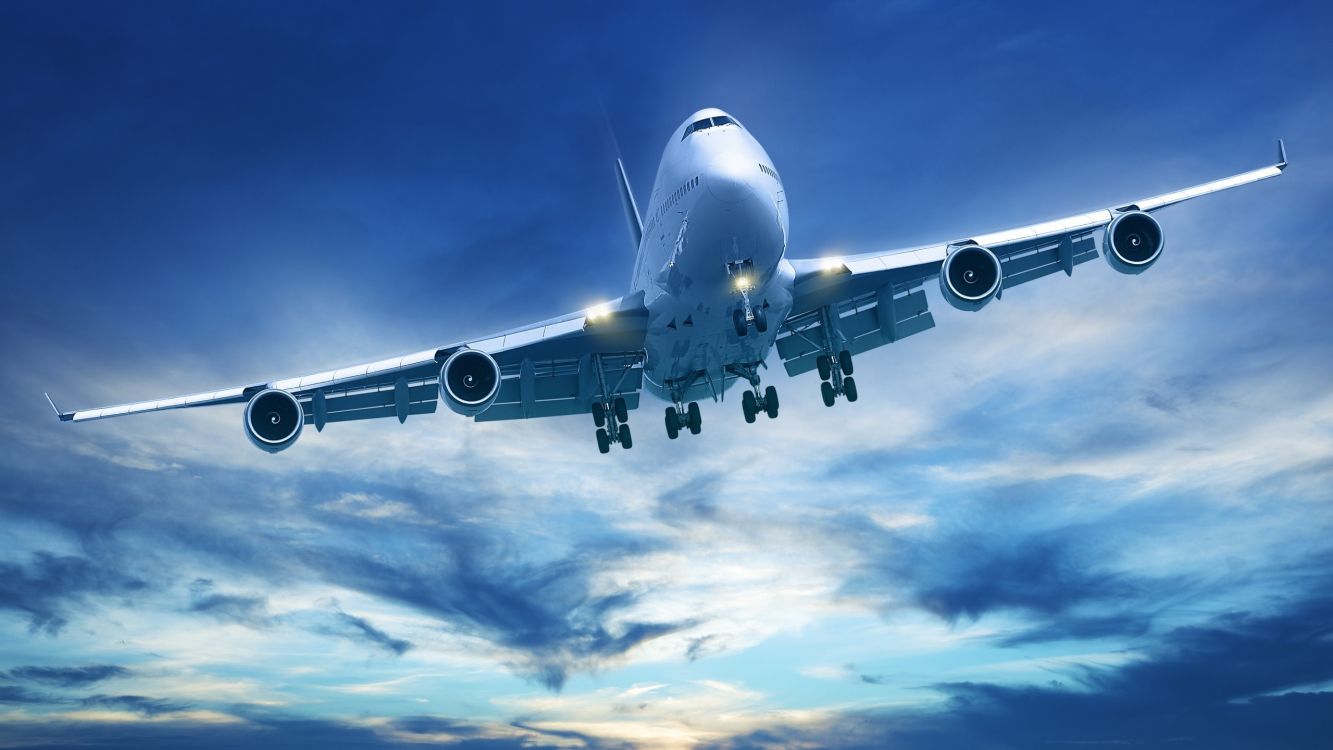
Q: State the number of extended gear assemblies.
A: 5